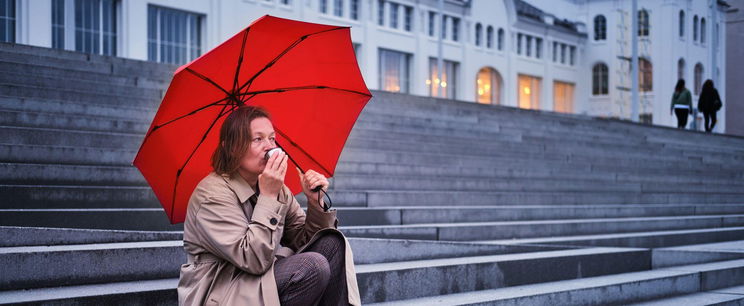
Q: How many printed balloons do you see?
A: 0